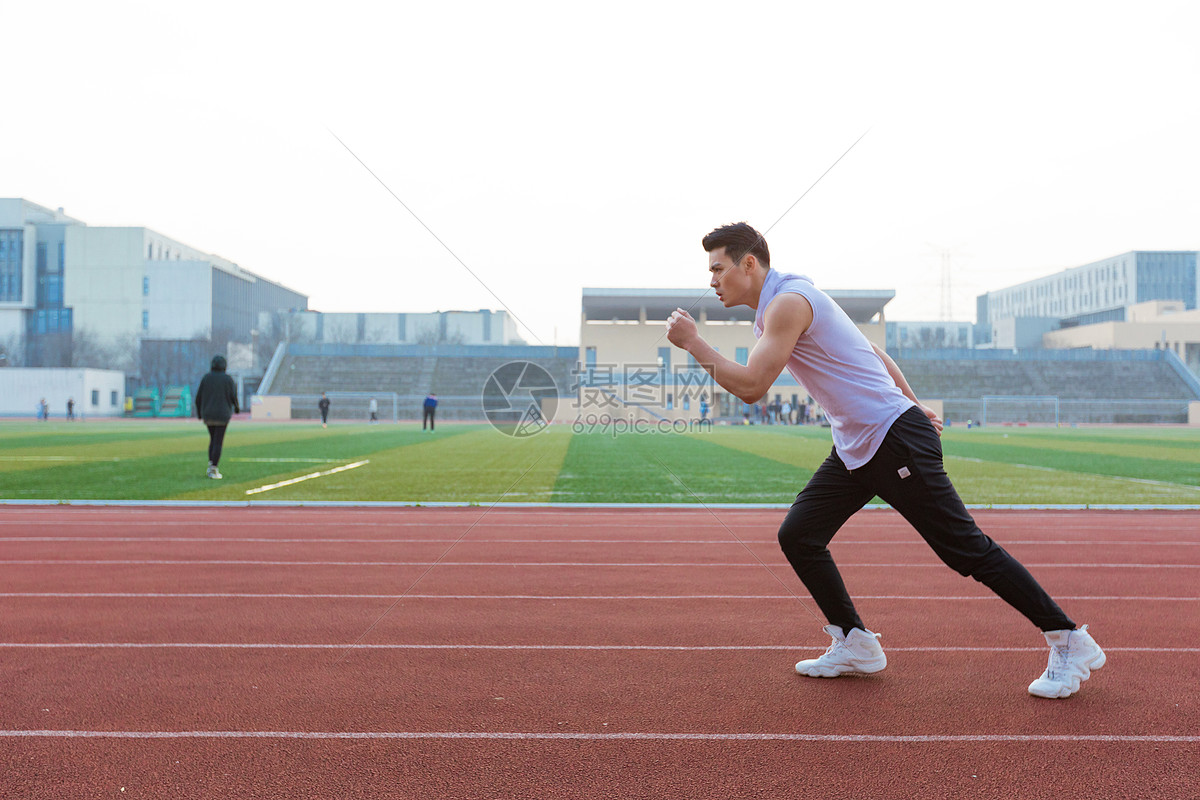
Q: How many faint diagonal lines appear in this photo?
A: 4